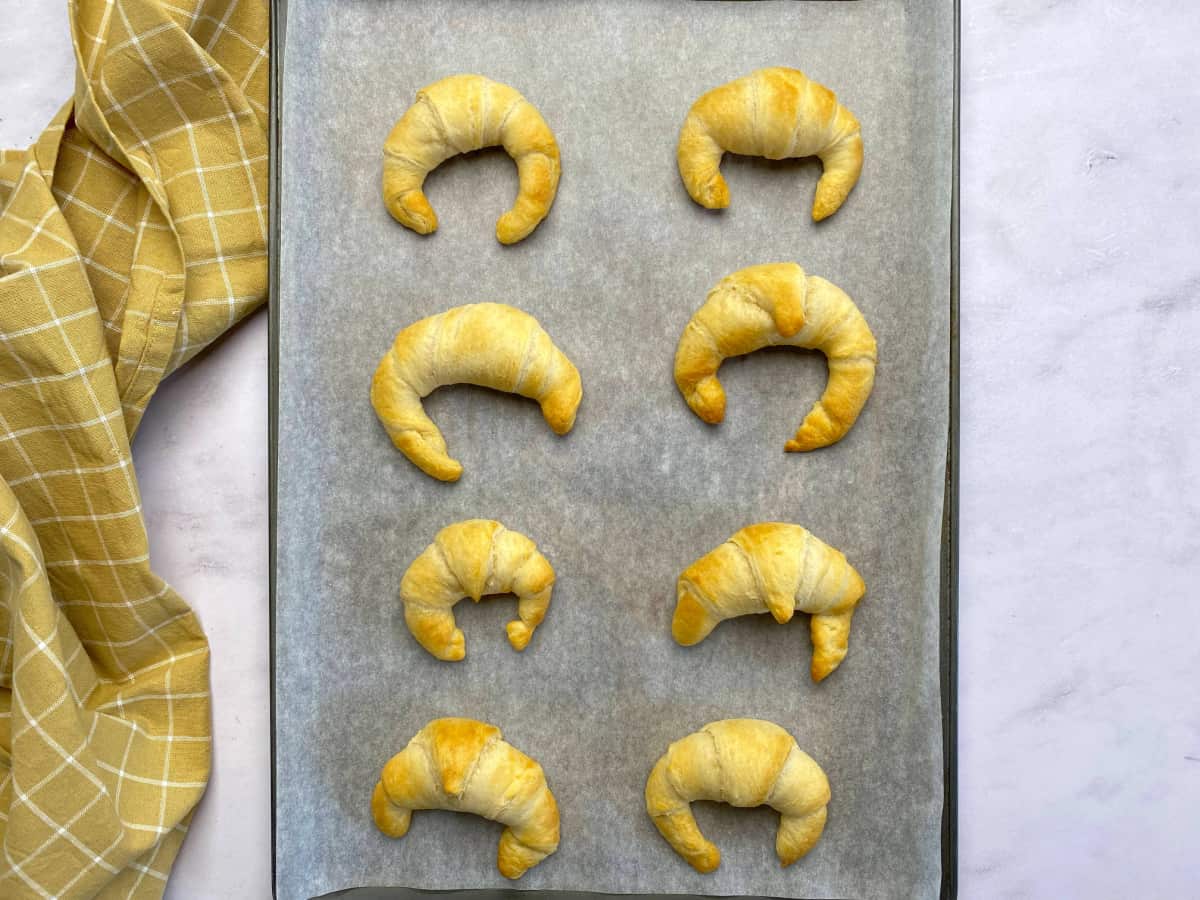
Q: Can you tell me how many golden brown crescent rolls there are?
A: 8